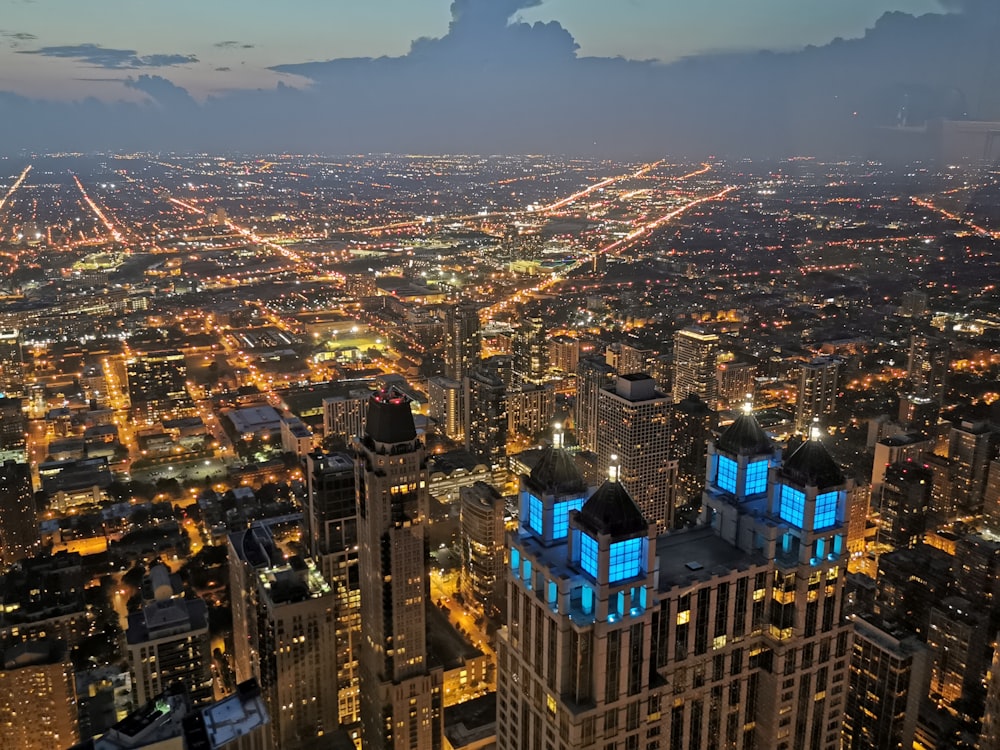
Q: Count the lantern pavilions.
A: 4